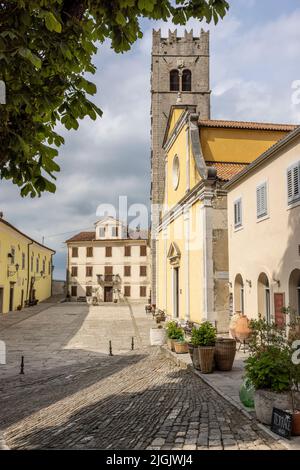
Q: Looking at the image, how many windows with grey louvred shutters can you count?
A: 3